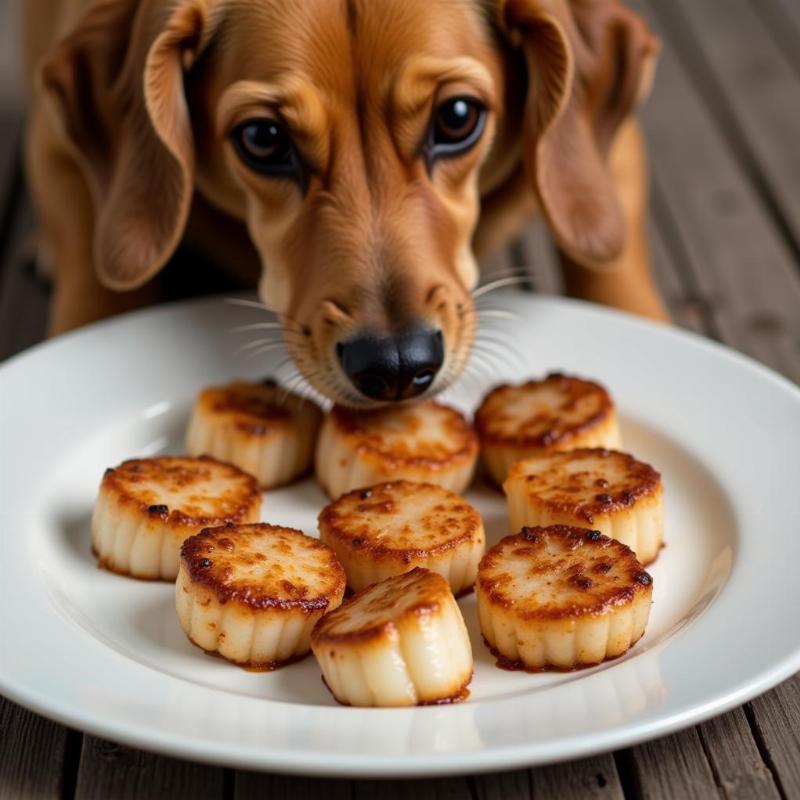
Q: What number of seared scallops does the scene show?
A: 9